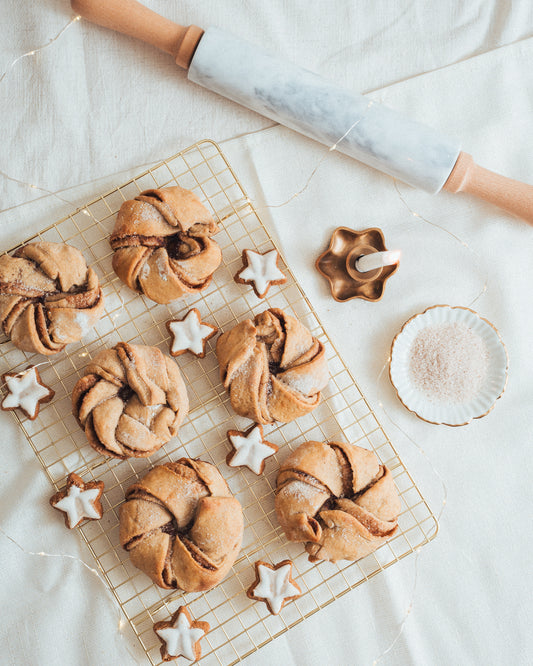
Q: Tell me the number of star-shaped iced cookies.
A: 7